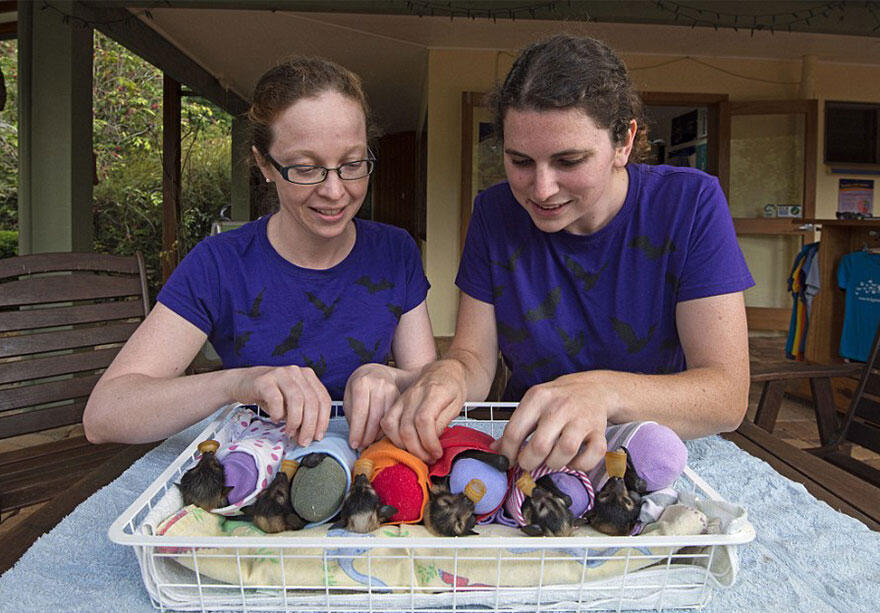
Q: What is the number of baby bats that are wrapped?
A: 6